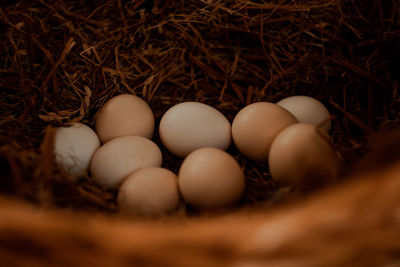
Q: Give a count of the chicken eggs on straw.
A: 9